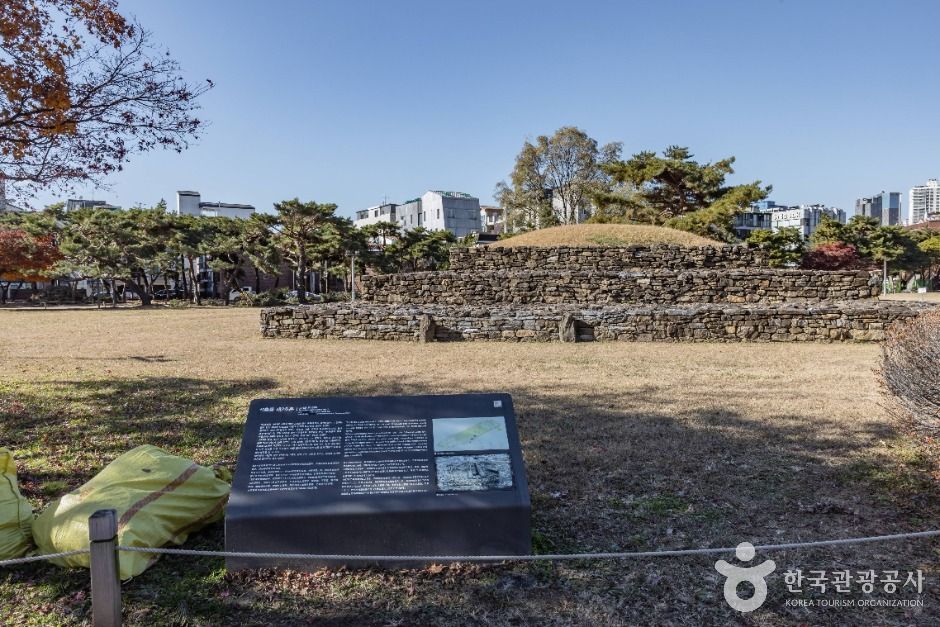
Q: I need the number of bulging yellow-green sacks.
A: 2